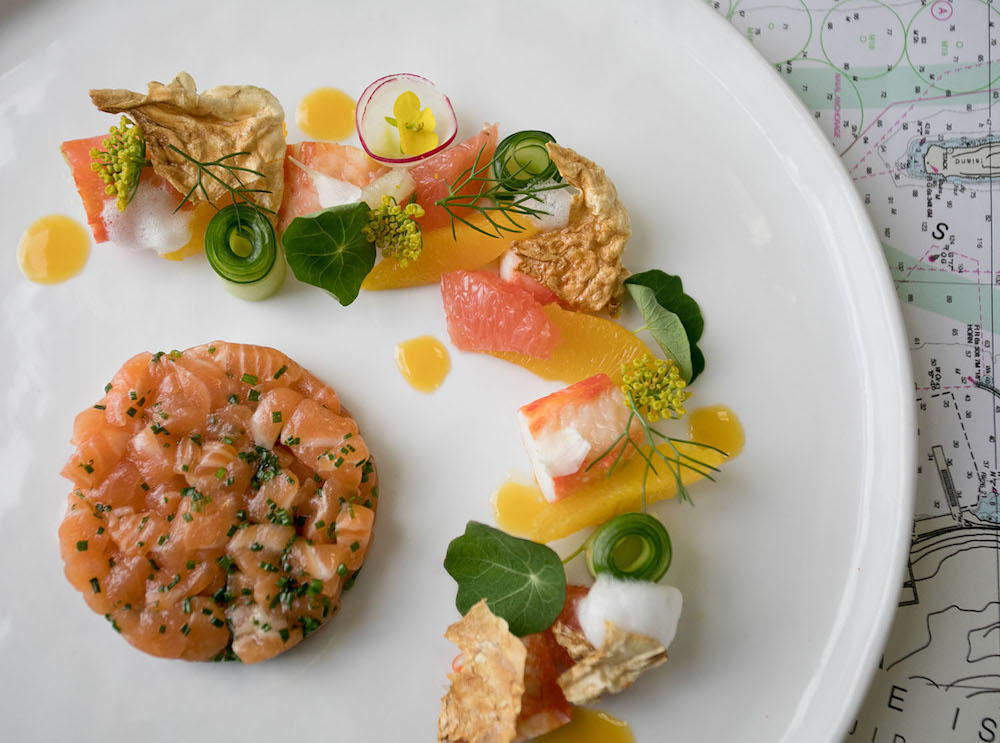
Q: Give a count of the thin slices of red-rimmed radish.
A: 1